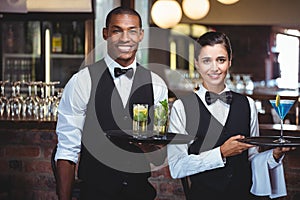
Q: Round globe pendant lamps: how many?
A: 3